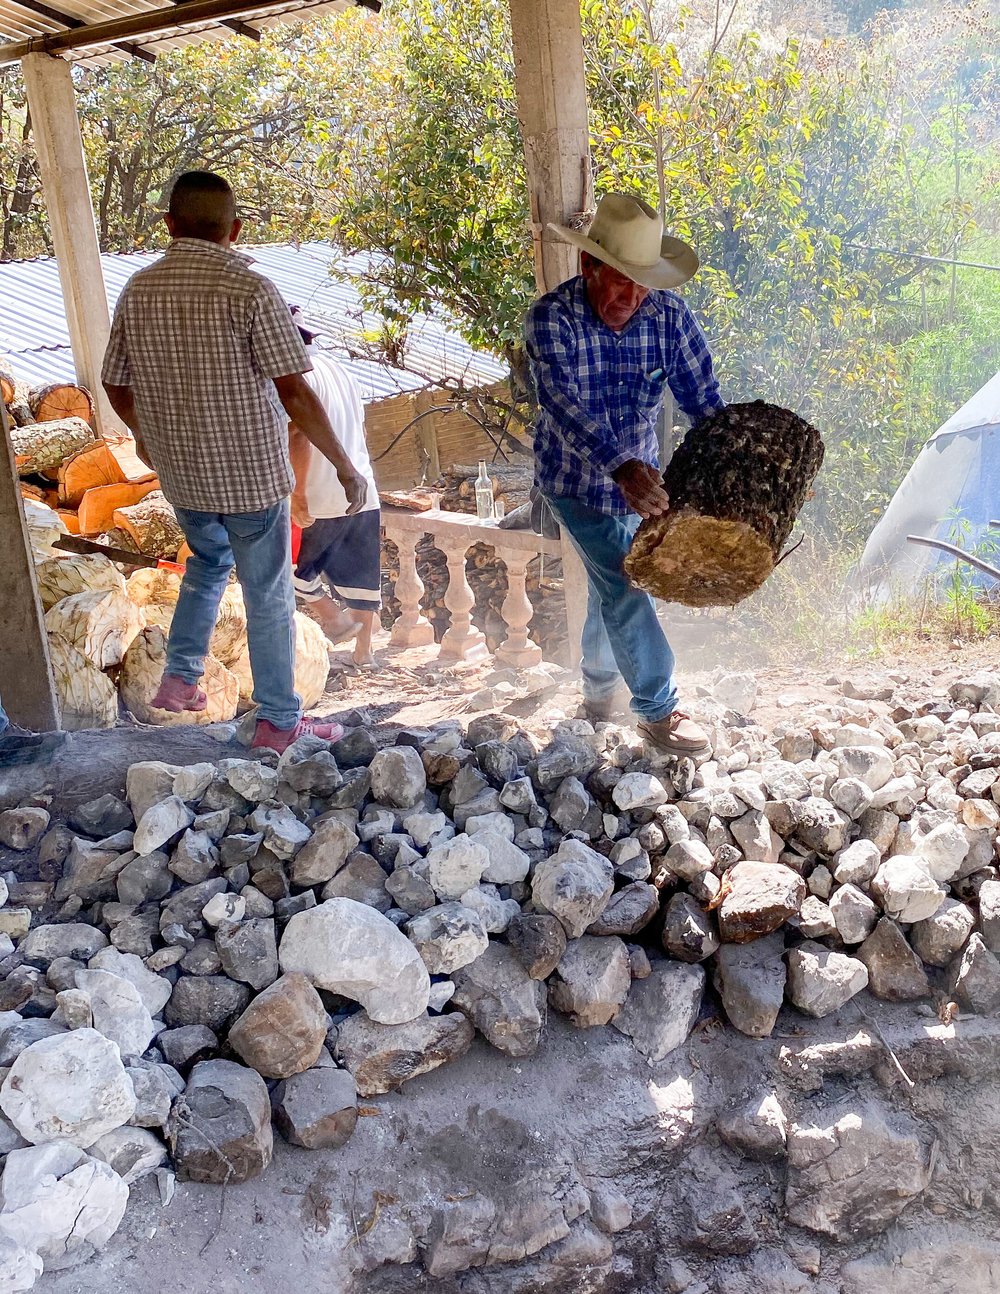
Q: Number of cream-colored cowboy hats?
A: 1